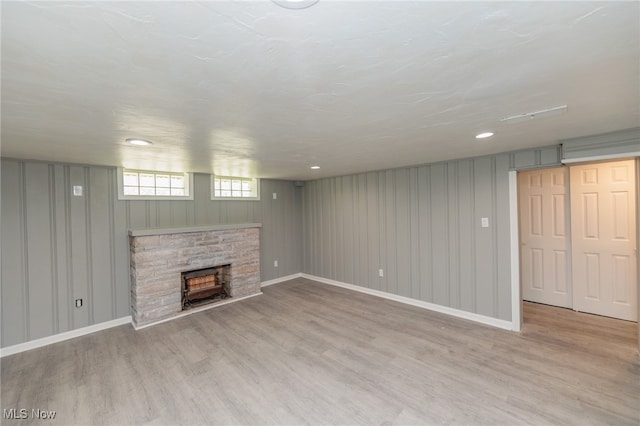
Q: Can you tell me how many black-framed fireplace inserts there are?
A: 1